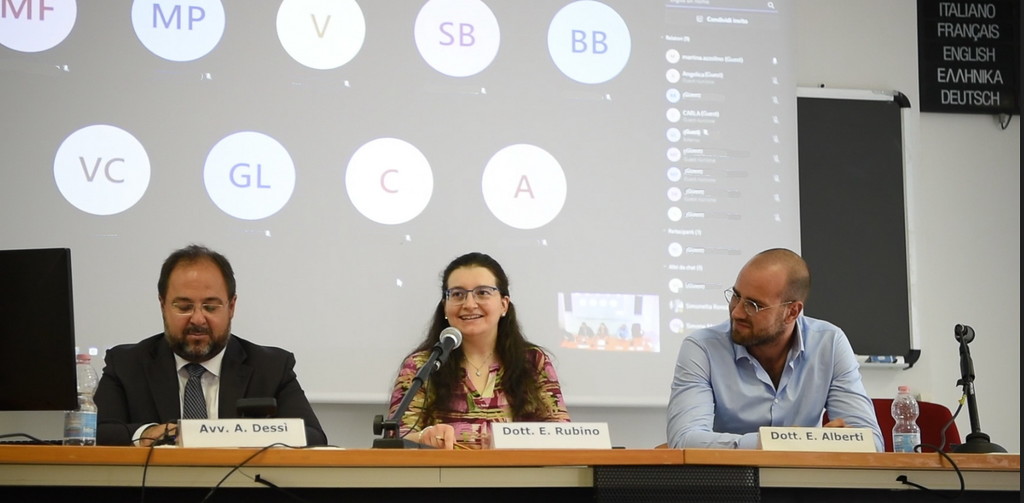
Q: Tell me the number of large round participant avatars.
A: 9